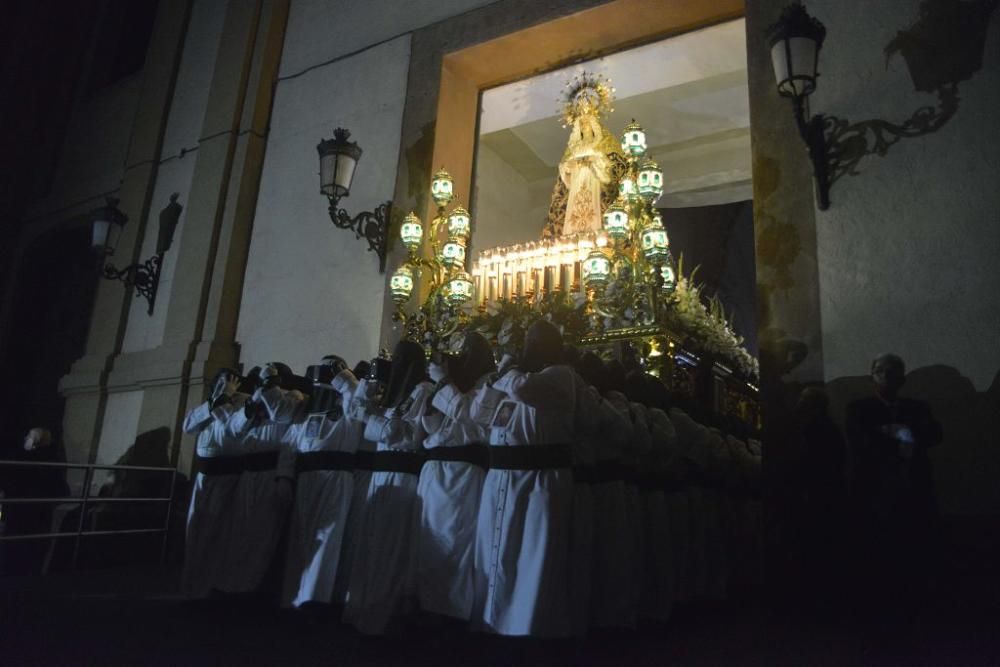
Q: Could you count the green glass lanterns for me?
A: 13